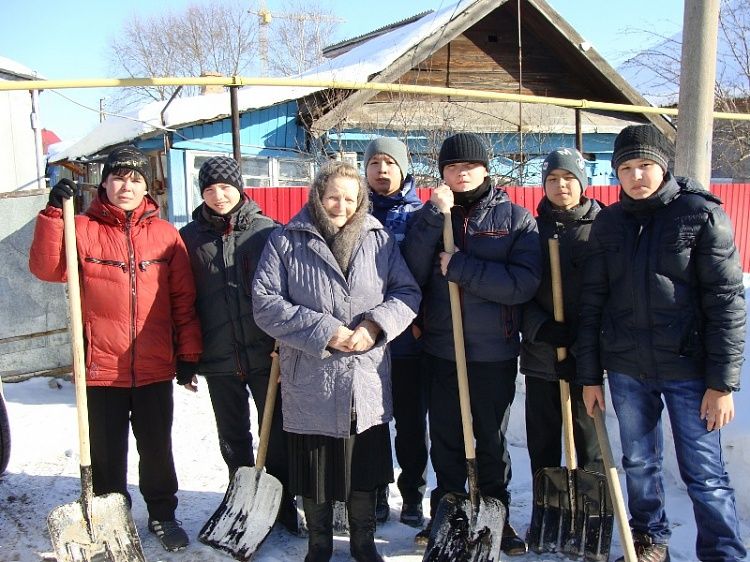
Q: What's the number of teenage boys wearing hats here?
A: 6